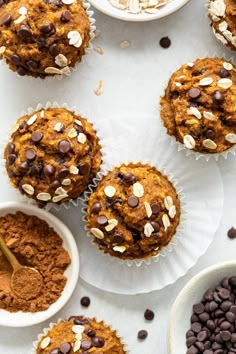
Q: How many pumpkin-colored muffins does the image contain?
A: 6